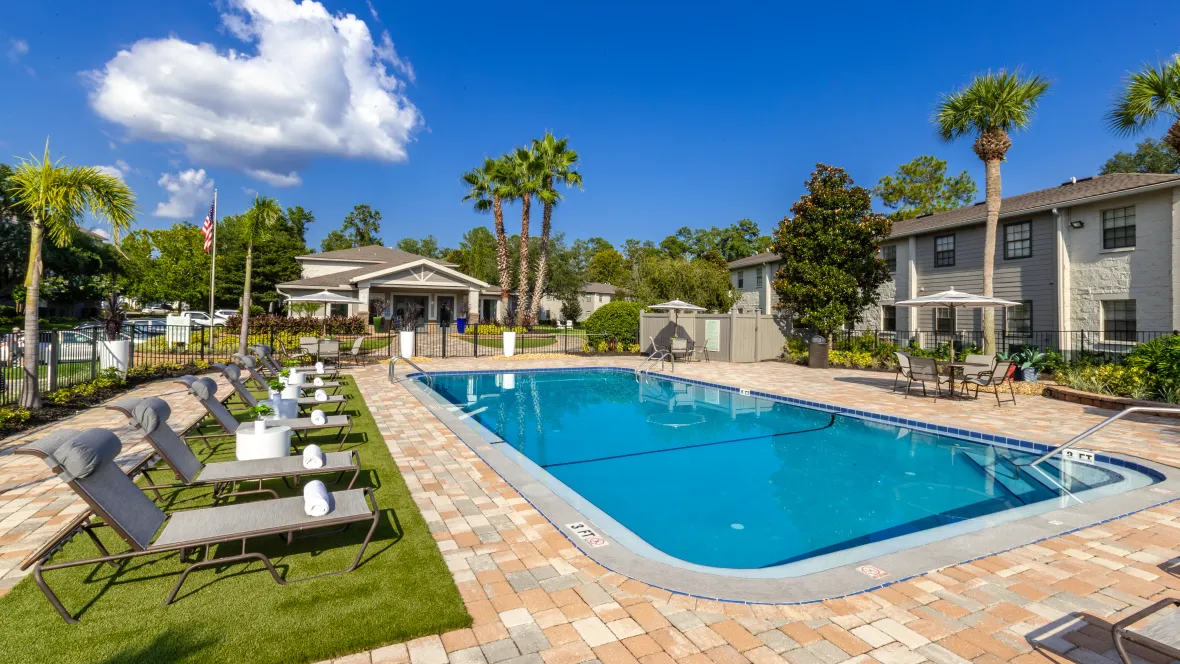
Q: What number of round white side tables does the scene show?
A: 4